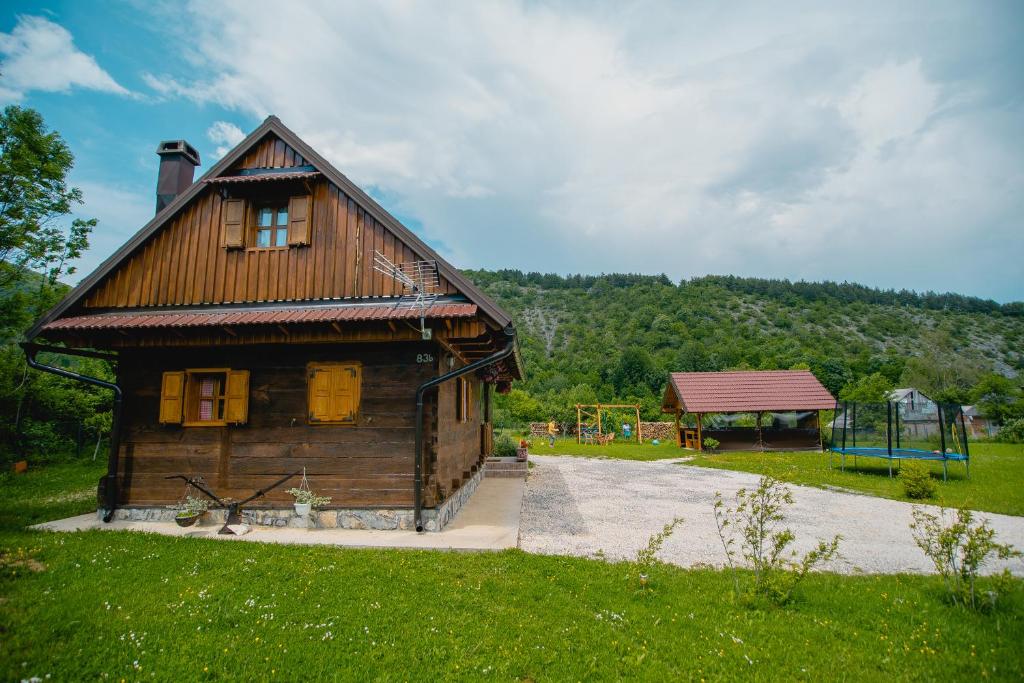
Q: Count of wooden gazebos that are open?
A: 1